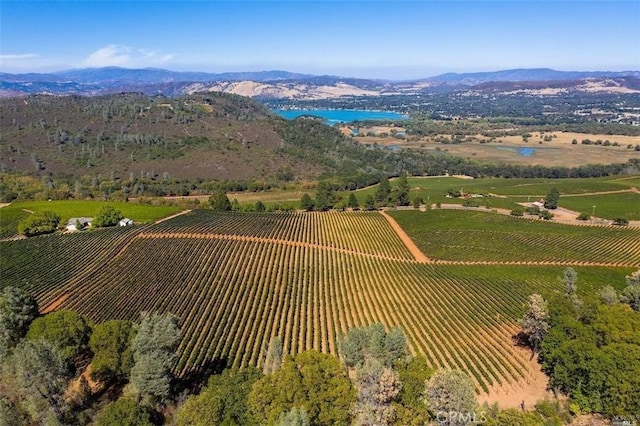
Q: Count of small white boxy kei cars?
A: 0